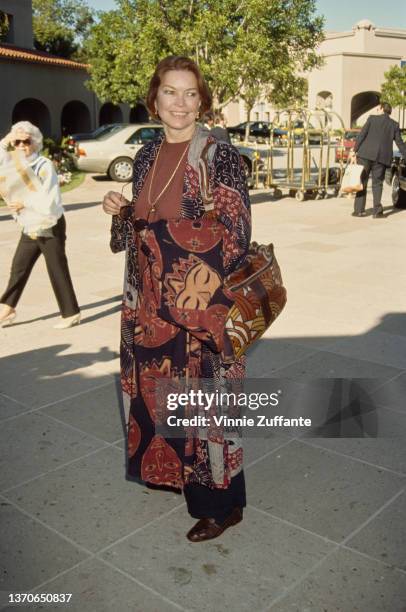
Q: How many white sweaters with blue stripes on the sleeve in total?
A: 1